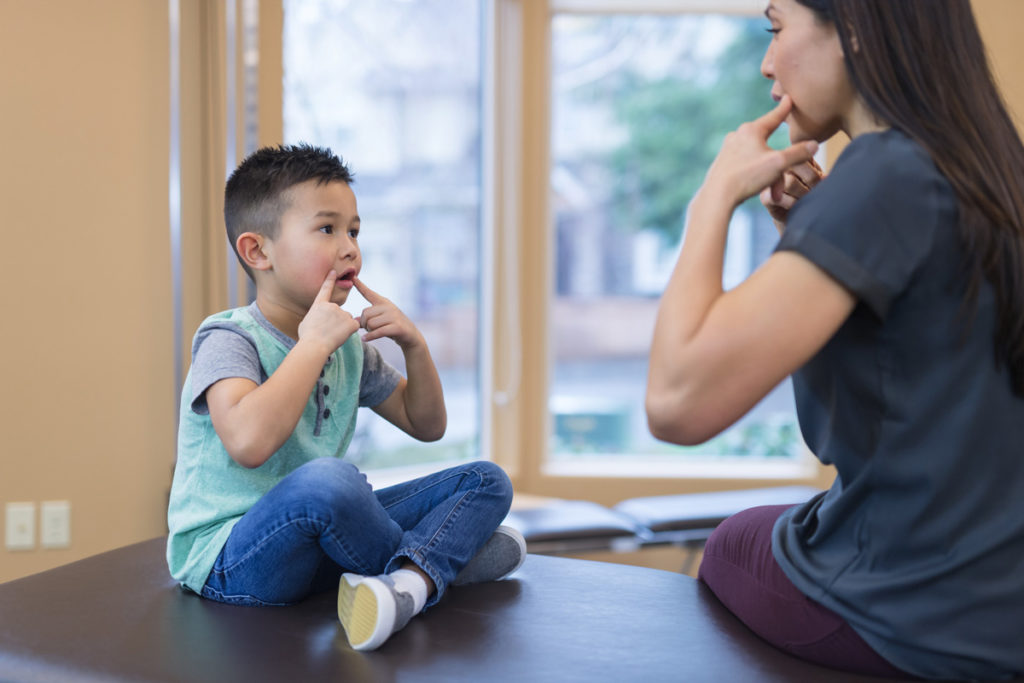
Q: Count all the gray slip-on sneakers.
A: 2